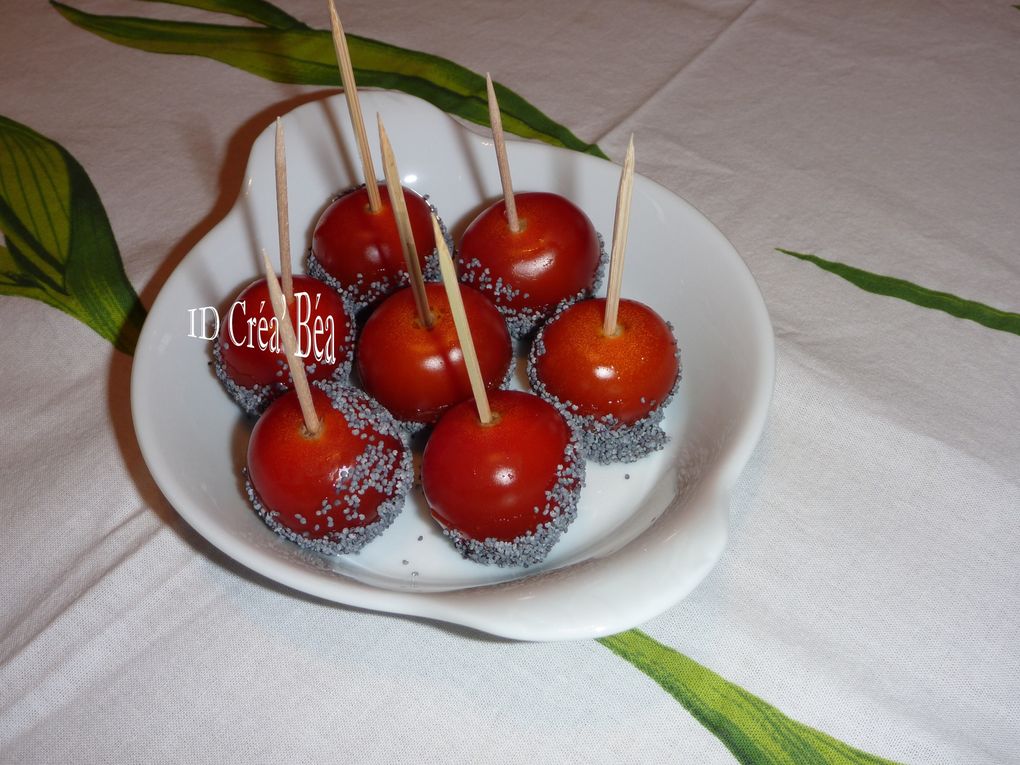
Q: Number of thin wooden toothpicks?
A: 7